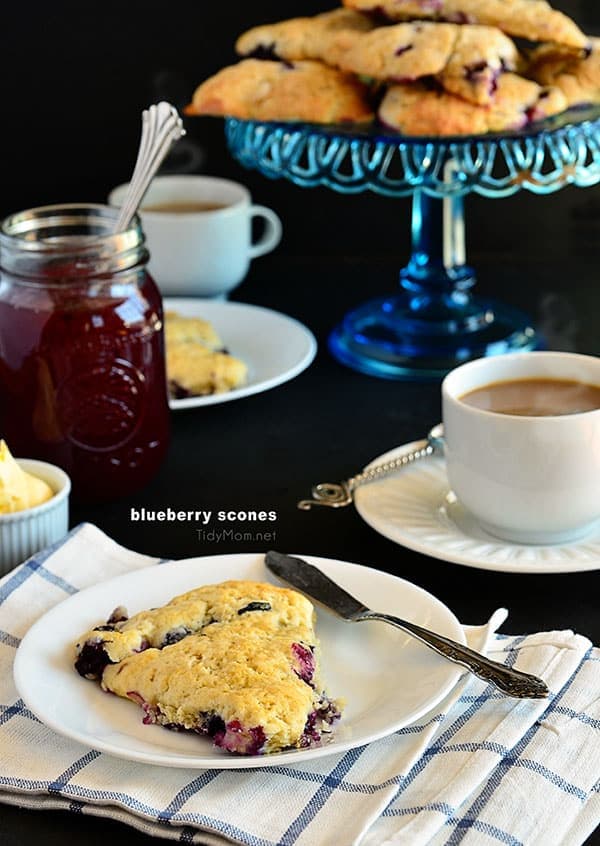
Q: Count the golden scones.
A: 8